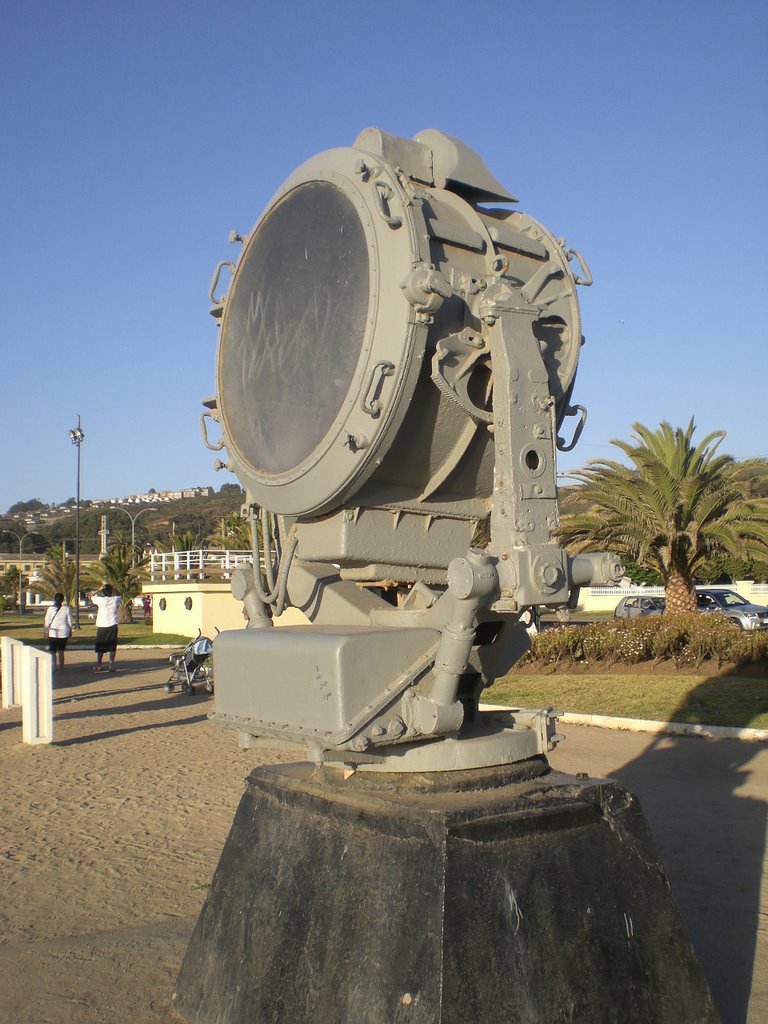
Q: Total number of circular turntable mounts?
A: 1